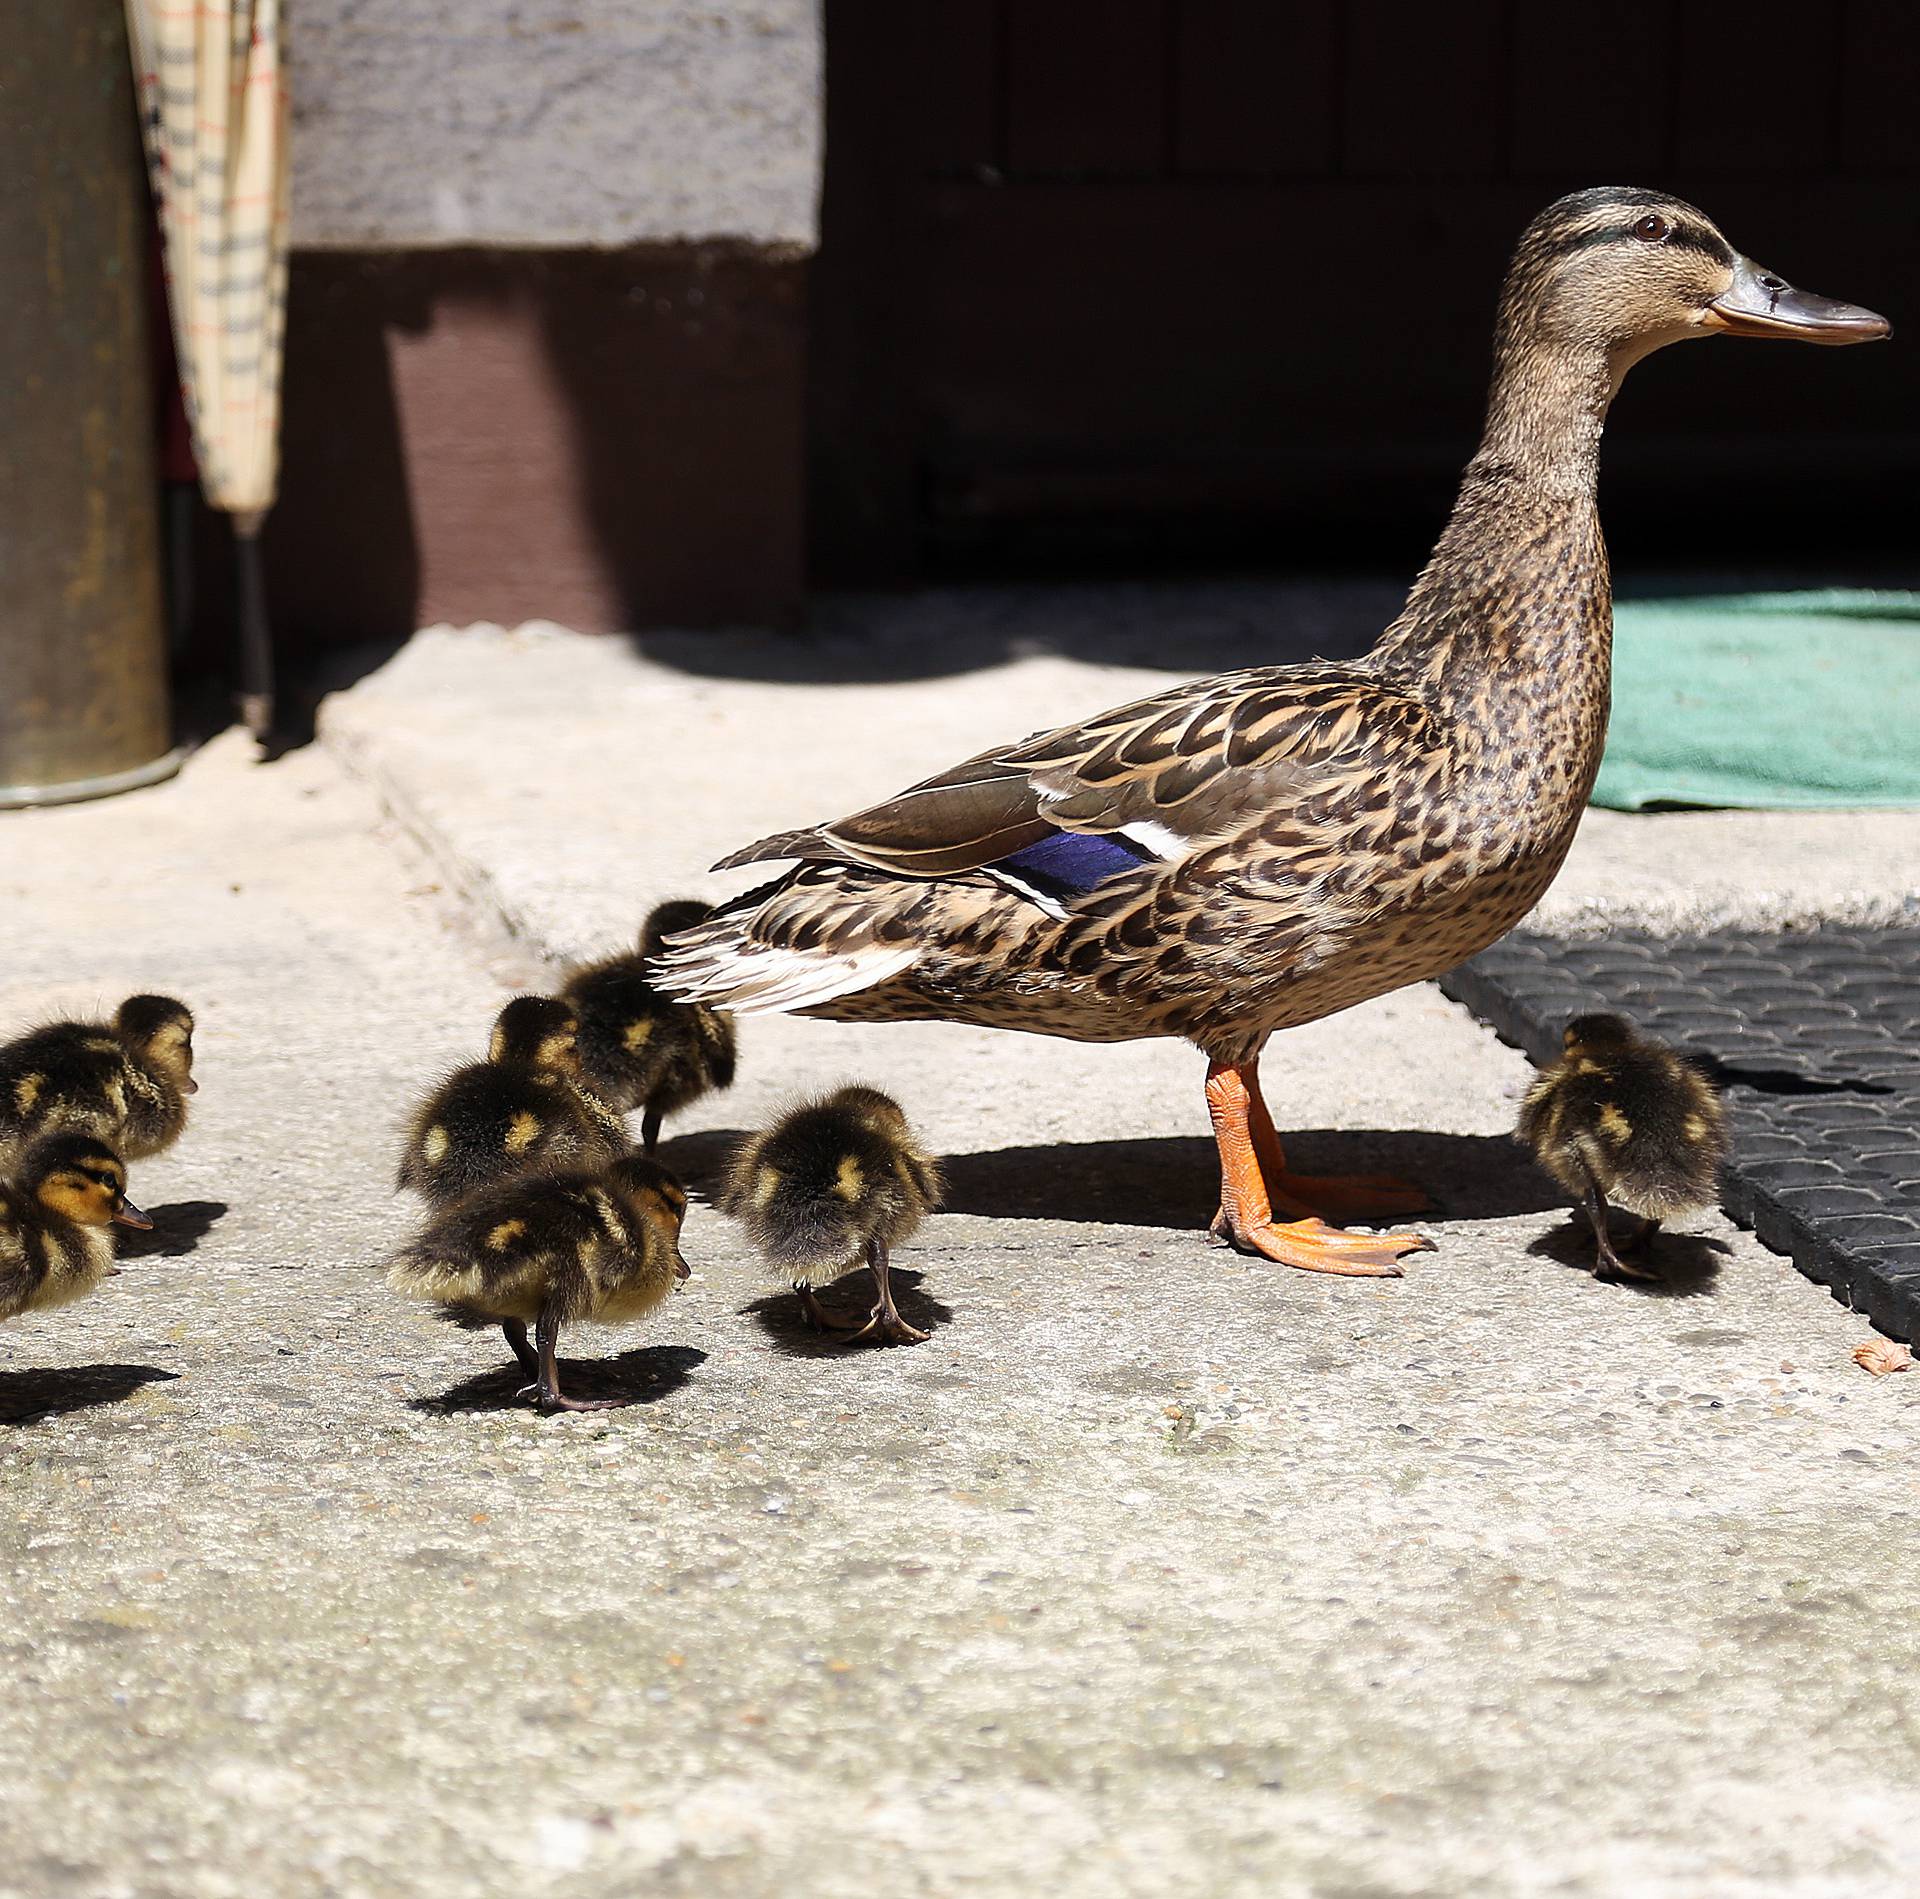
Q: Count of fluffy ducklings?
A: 7